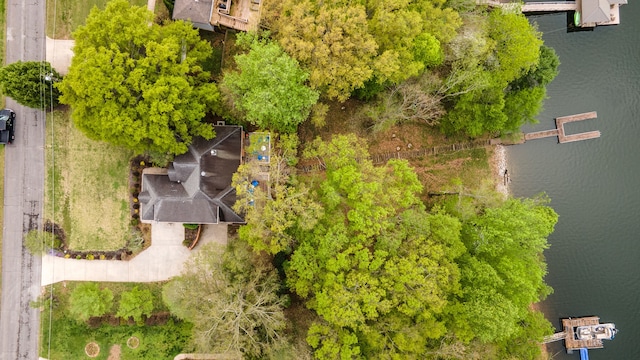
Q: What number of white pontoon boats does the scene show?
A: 1